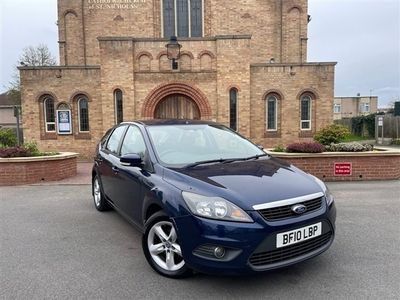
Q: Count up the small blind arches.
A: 4